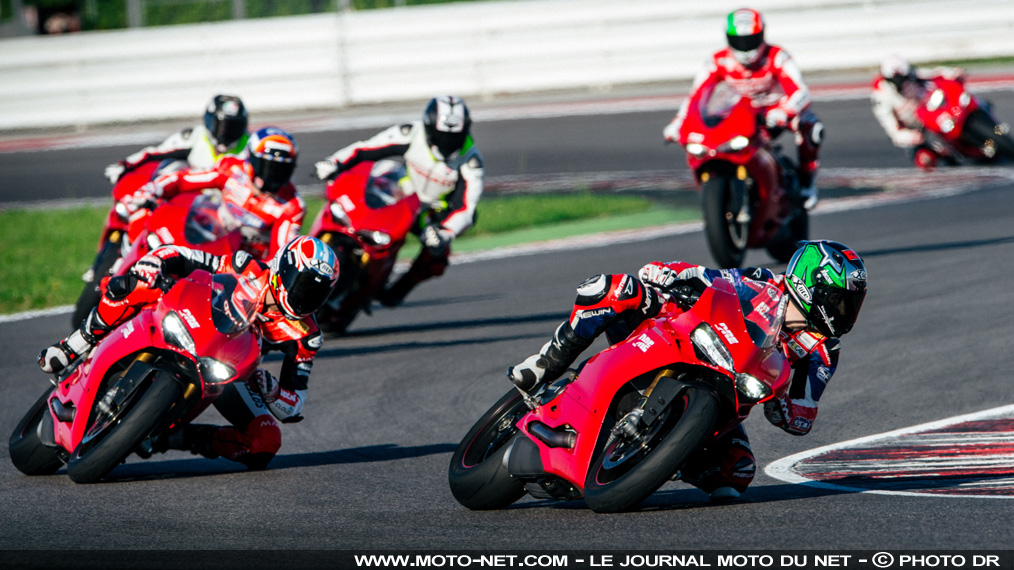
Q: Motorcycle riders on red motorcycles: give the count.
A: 7